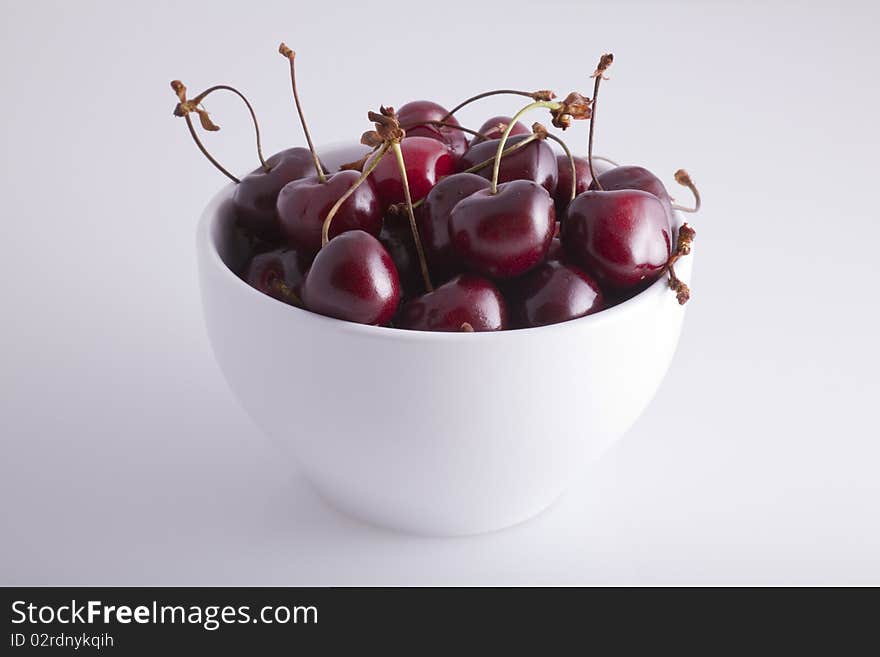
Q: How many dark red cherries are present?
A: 15